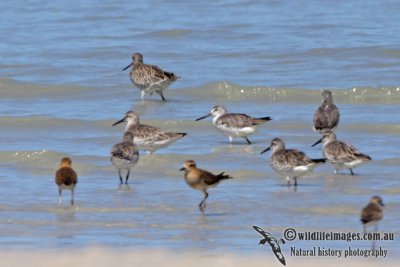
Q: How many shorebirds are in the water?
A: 10